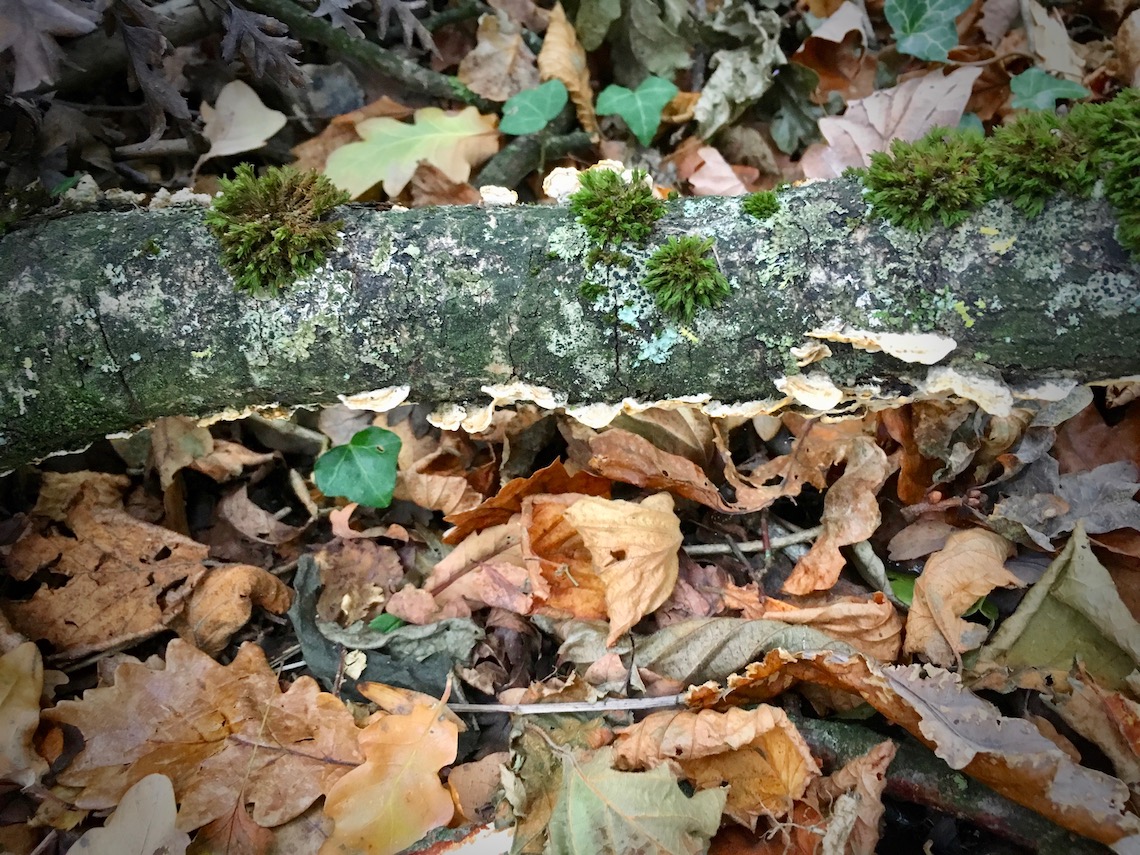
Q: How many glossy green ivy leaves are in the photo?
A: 5